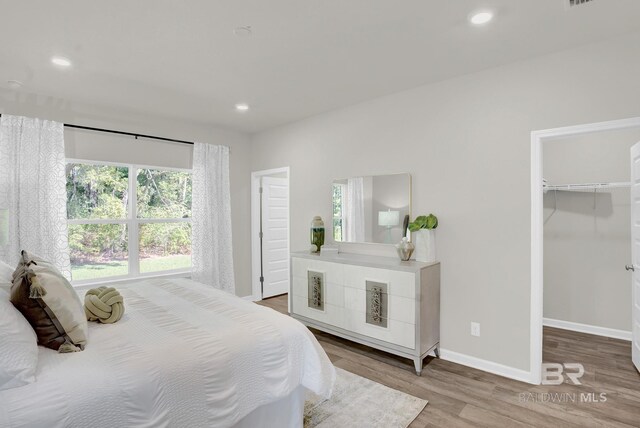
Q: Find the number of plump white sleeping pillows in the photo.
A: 2